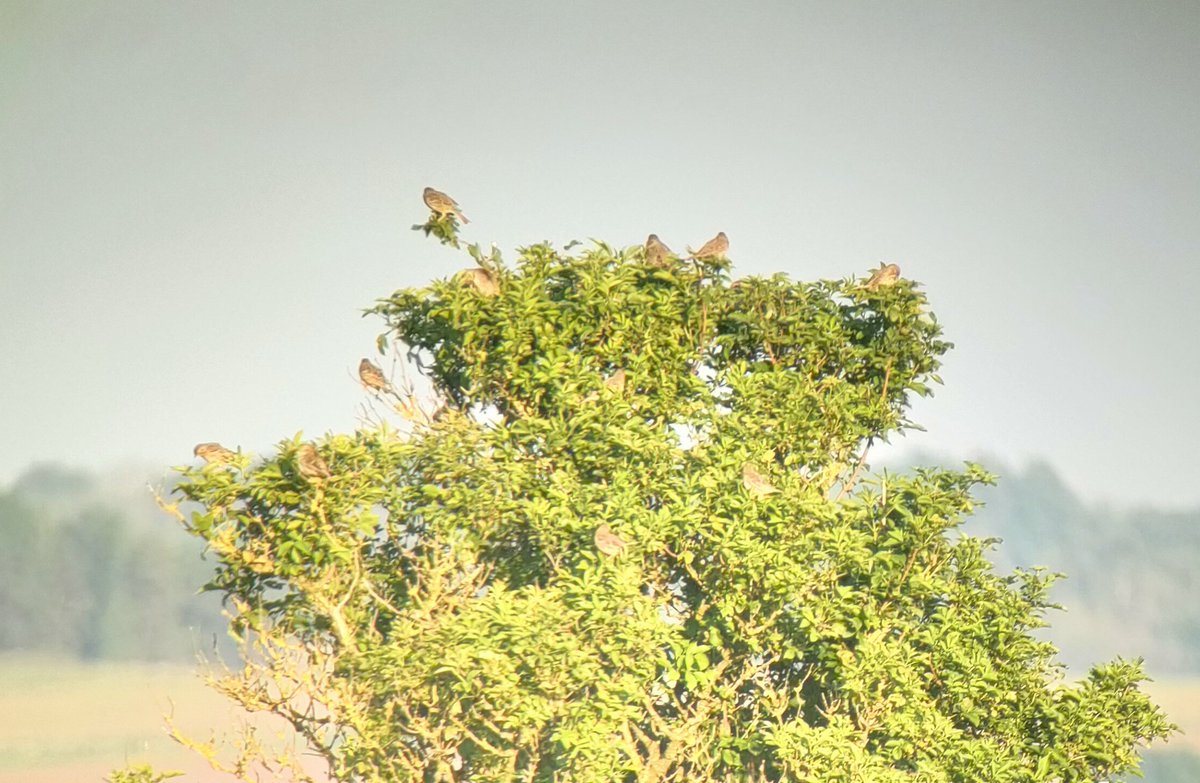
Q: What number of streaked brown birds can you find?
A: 11